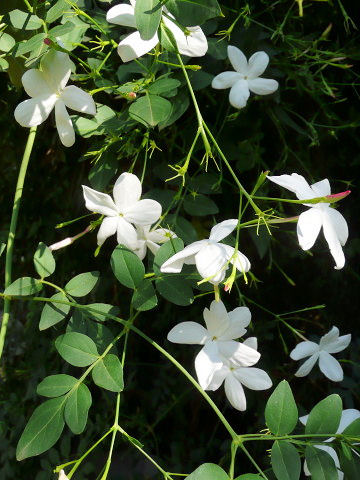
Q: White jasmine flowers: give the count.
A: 11